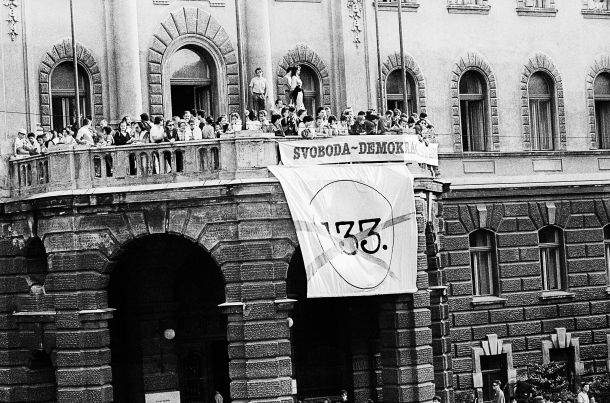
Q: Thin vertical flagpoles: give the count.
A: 4